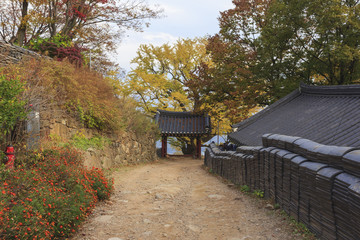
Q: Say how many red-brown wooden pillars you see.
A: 2